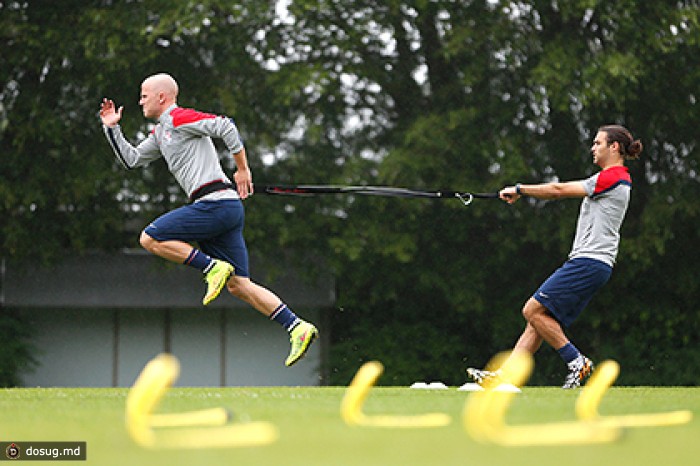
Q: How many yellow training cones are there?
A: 4